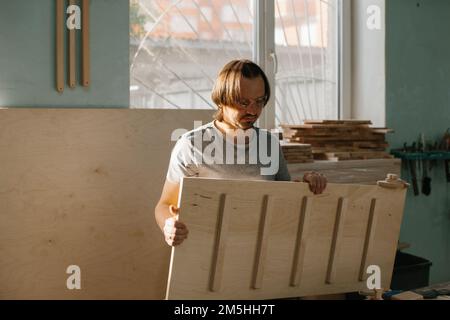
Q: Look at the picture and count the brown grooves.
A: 5